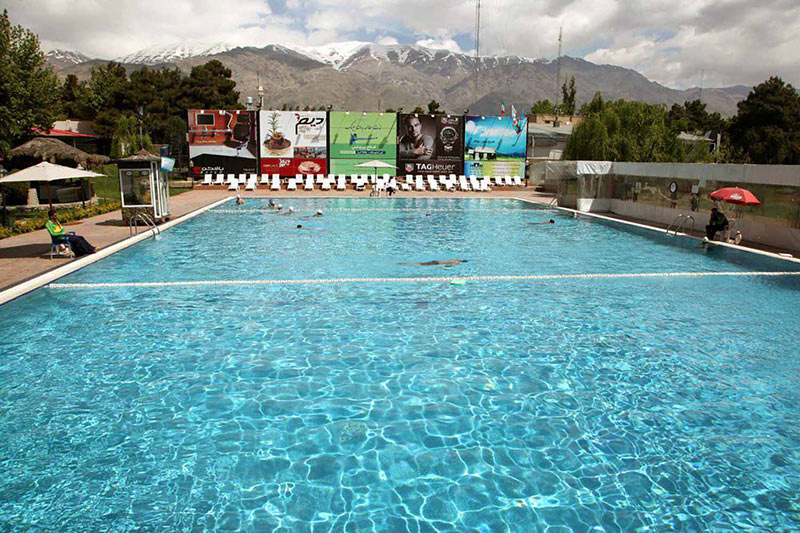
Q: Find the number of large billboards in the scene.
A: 5